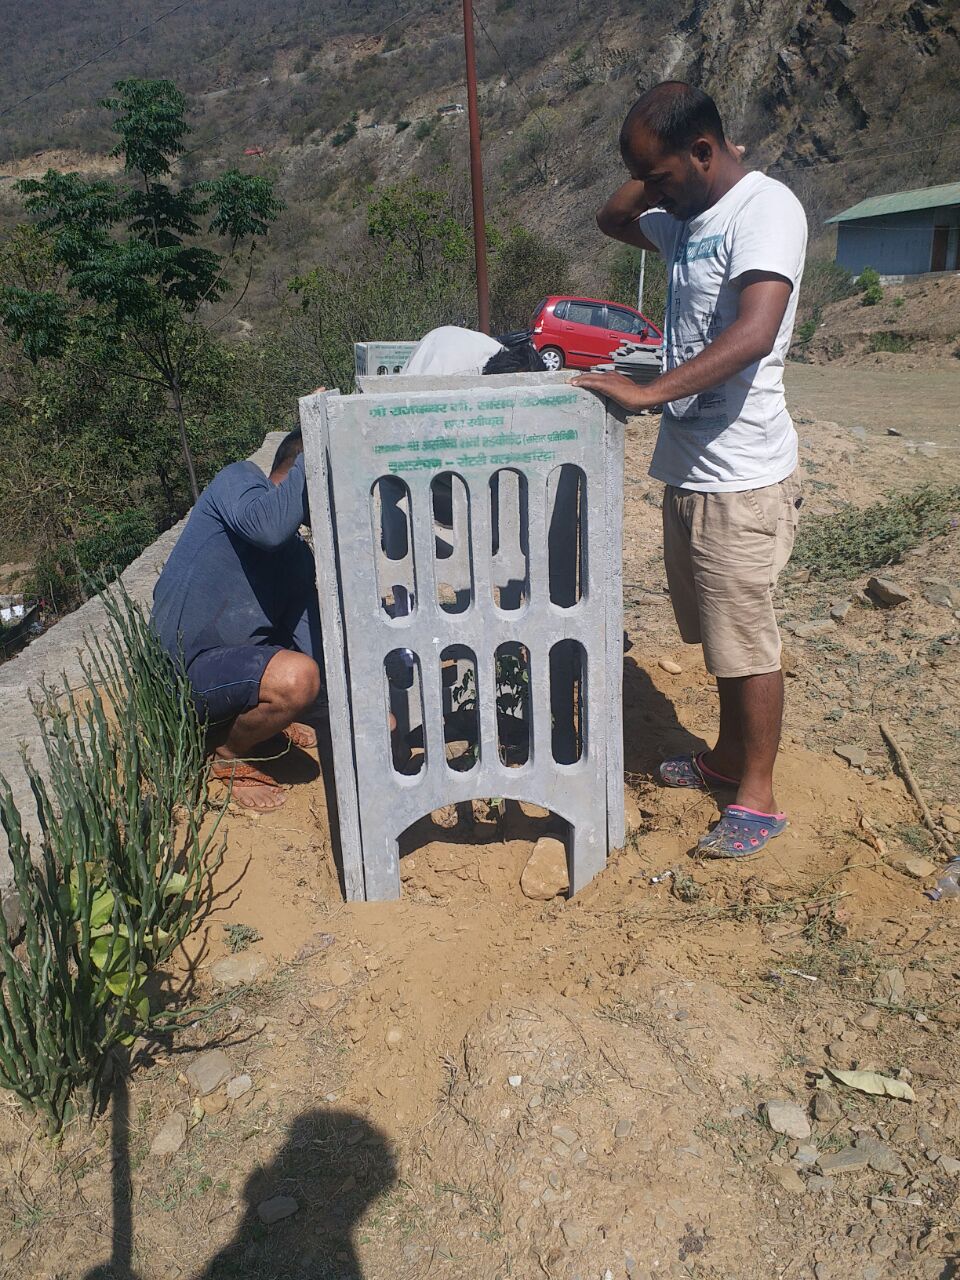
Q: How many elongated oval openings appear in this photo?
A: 8